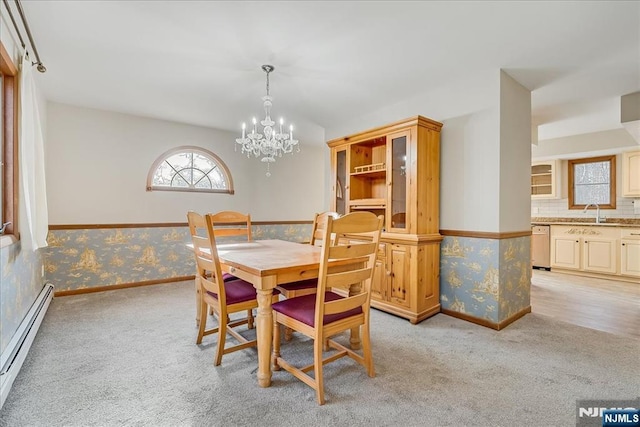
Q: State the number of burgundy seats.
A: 4